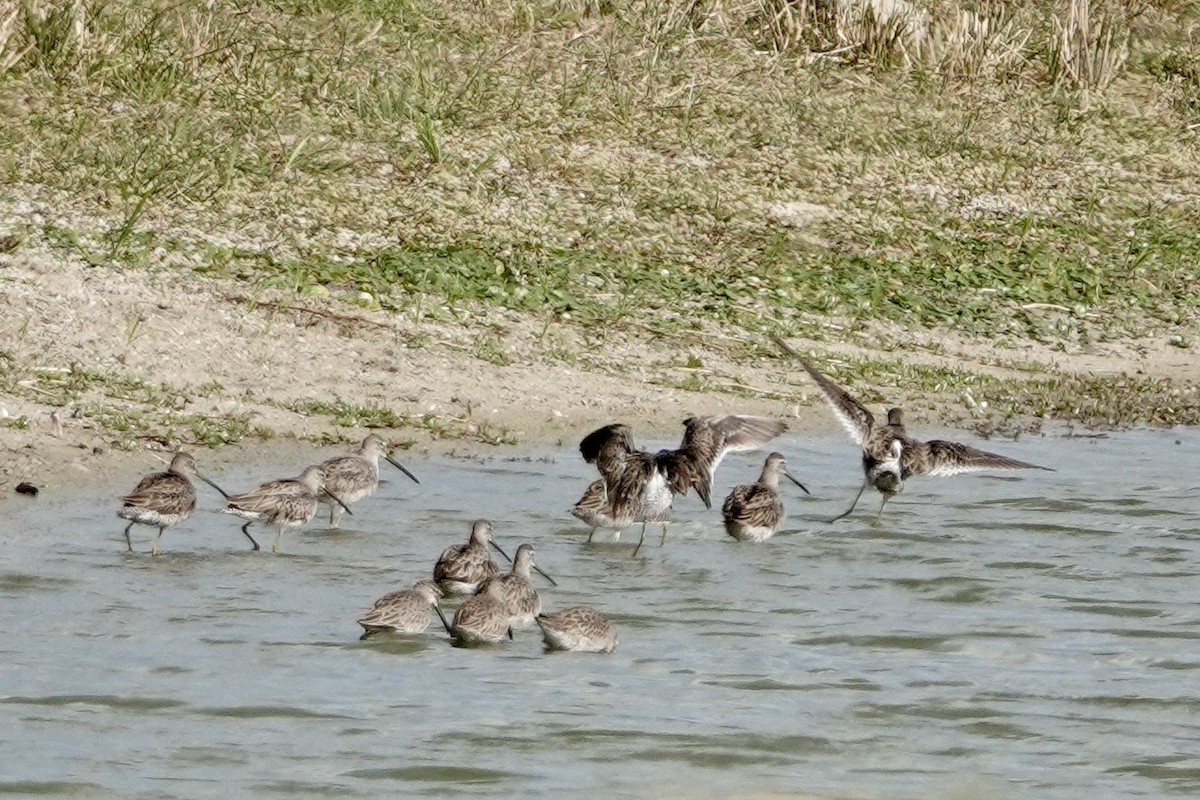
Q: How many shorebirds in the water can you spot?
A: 12